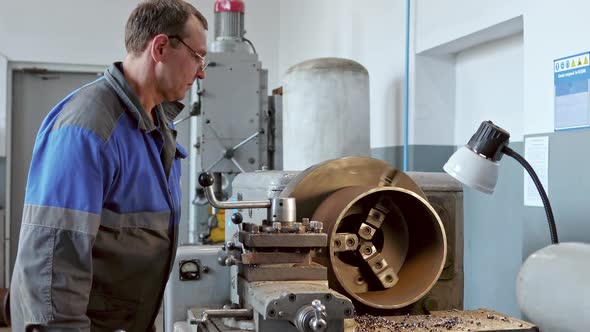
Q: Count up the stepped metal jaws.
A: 3